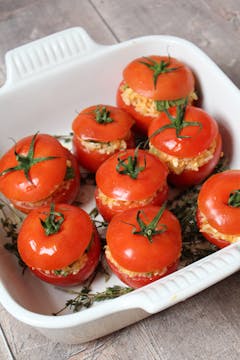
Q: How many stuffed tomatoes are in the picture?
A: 8